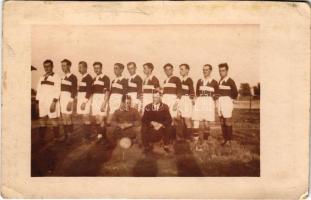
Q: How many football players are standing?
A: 11